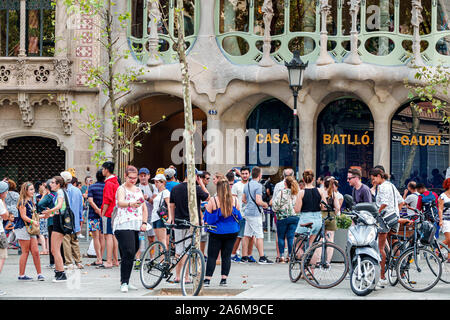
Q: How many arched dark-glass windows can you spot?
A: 3